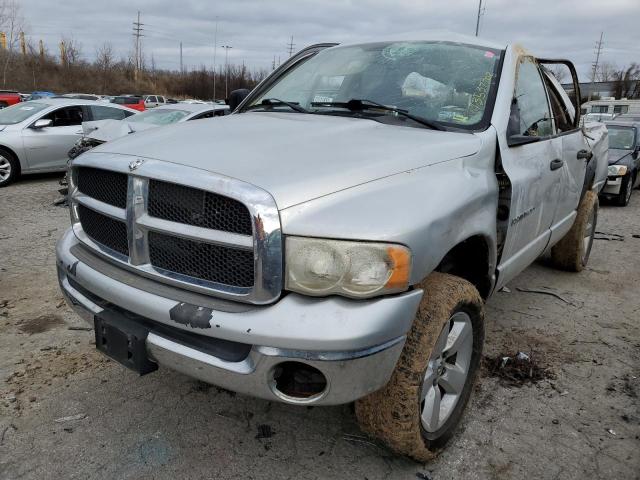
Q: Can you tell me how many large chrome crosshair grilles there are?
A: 1